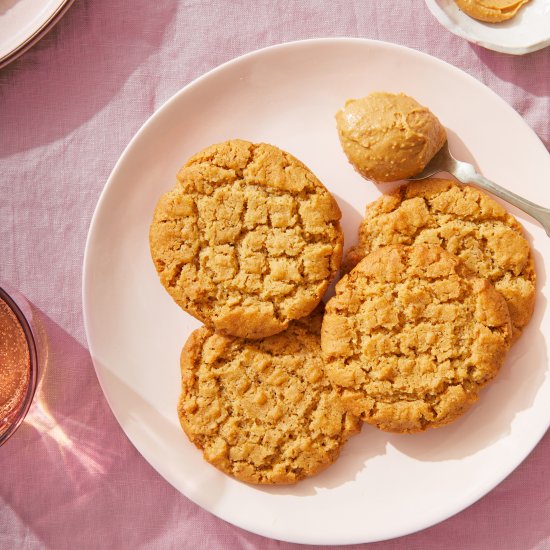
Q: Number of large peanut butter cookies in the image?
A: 4